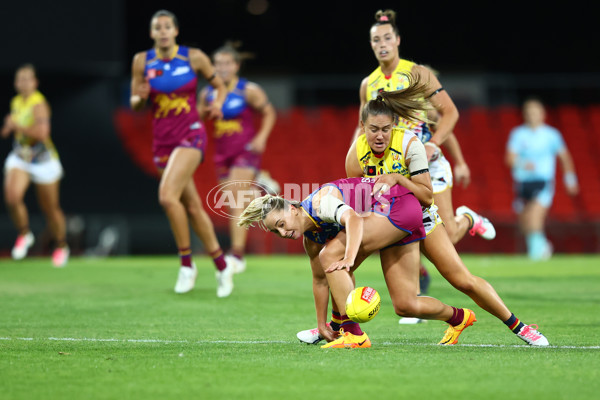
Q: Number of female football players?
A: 6